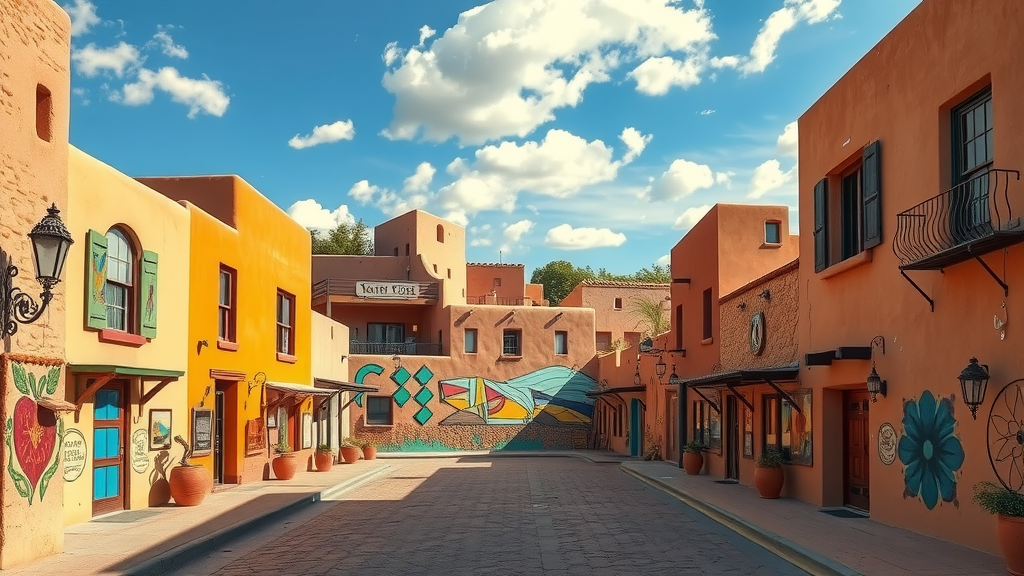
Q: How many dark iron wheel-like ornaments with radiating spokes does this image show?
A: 1